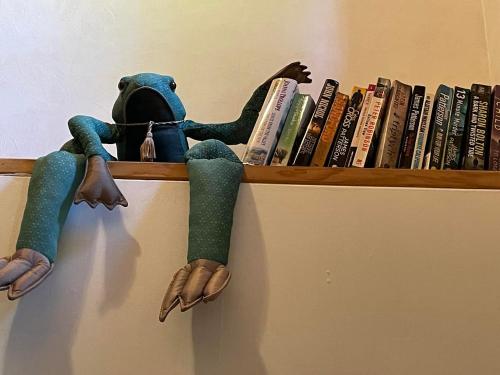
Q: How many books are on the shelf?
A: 14